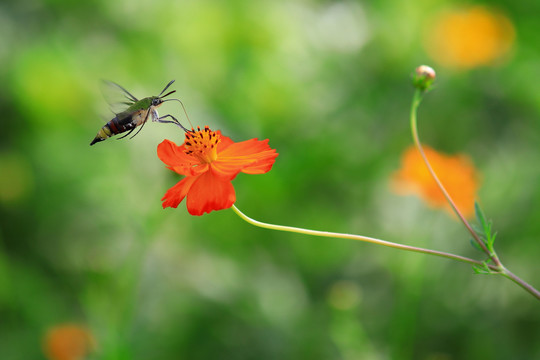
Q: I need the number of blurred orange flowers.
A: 3